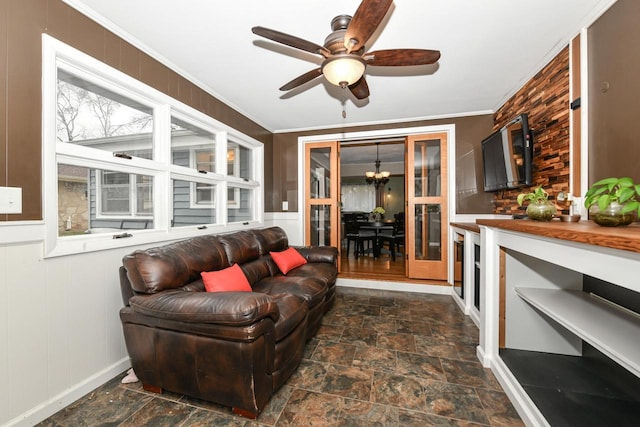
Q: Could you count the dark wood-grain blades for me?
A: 5